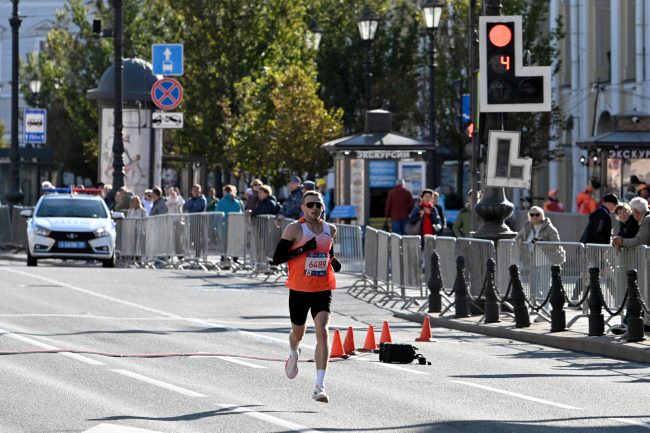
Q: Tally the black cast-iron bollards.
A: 7